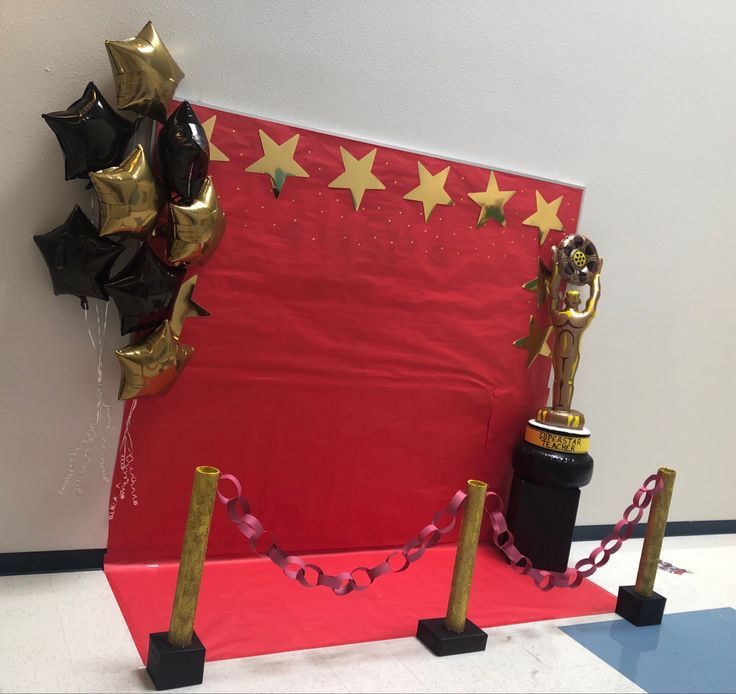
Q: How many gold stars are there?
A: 13